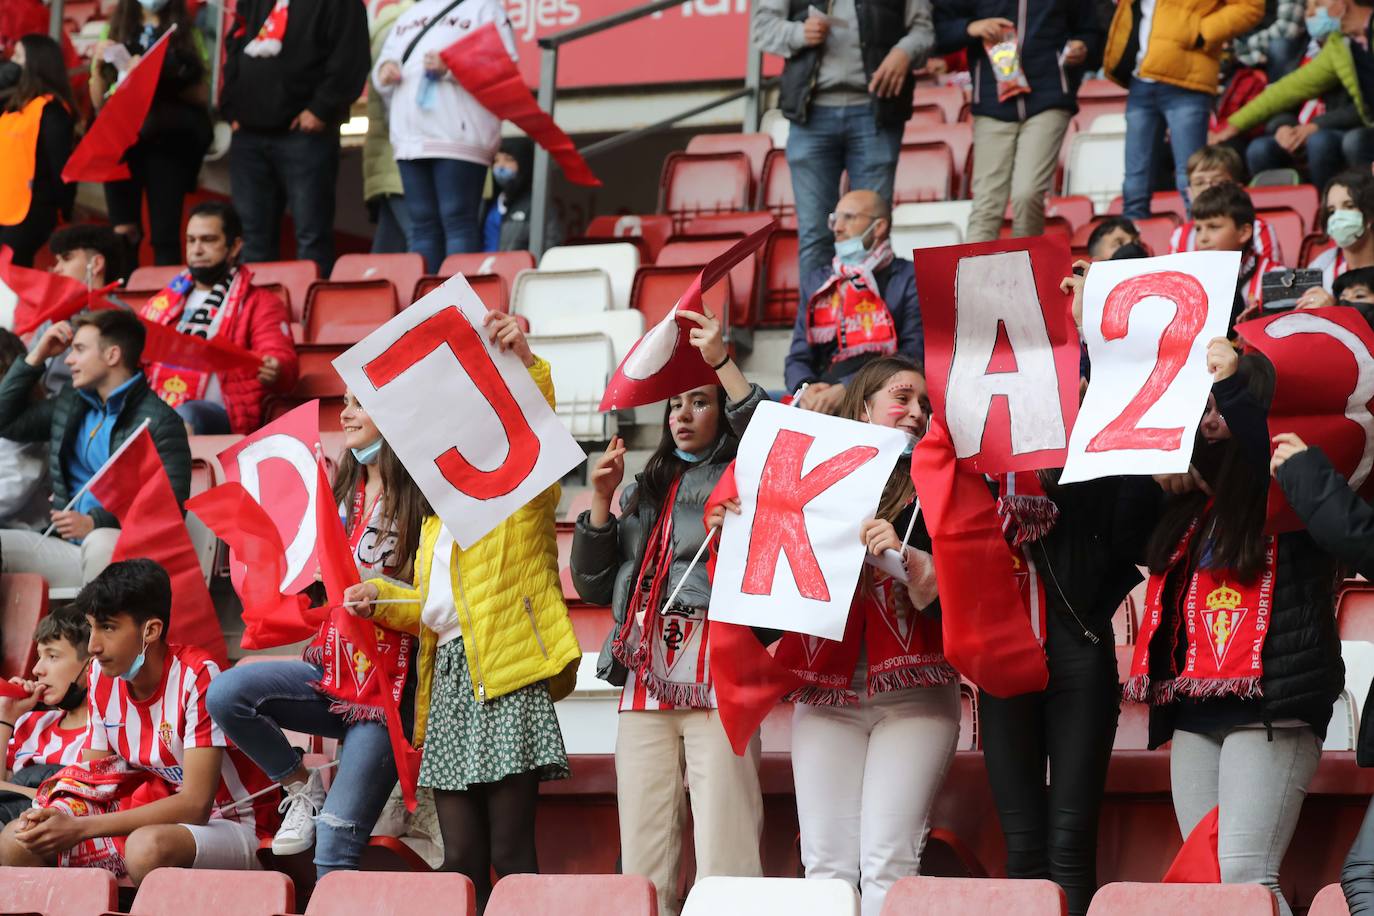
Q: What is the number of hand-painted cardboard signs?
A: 7